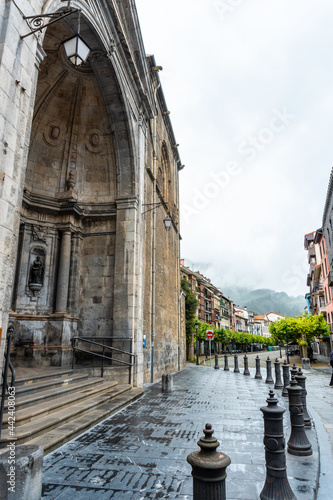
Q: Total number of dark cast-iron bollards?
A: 13